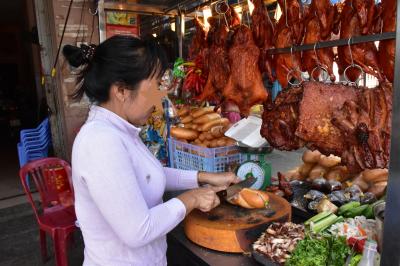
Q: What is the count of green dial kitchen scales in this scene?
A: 1